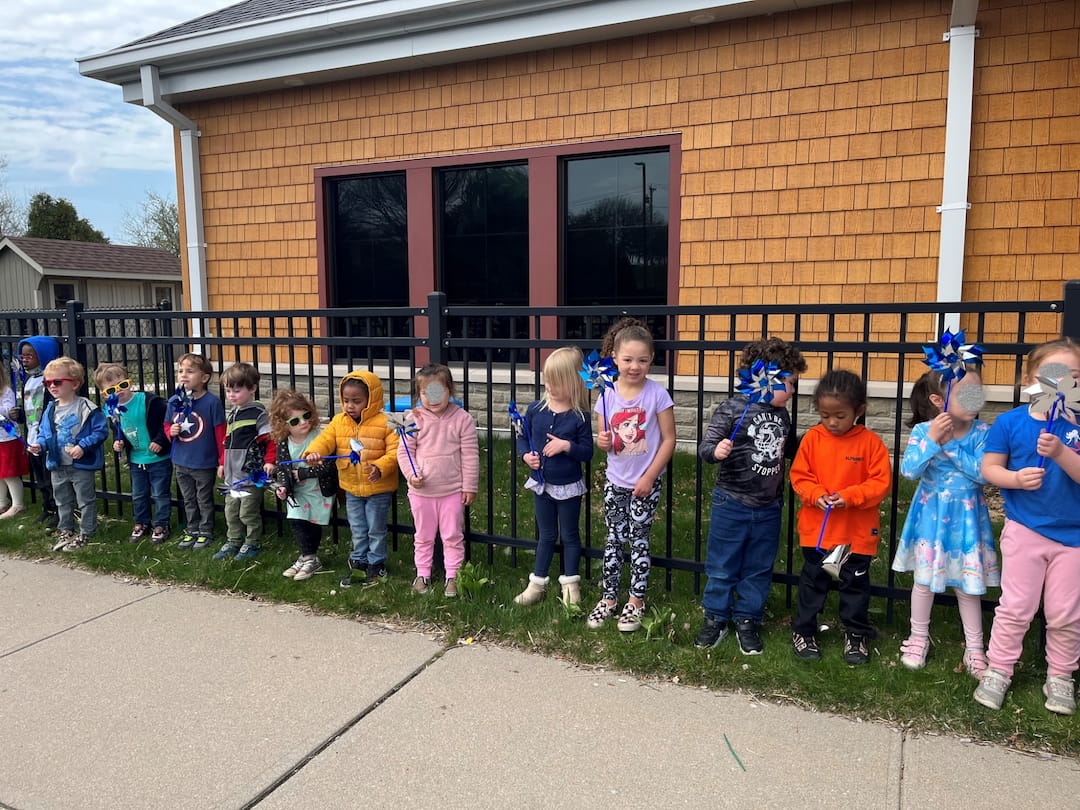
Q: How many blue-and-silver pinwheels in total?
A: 14